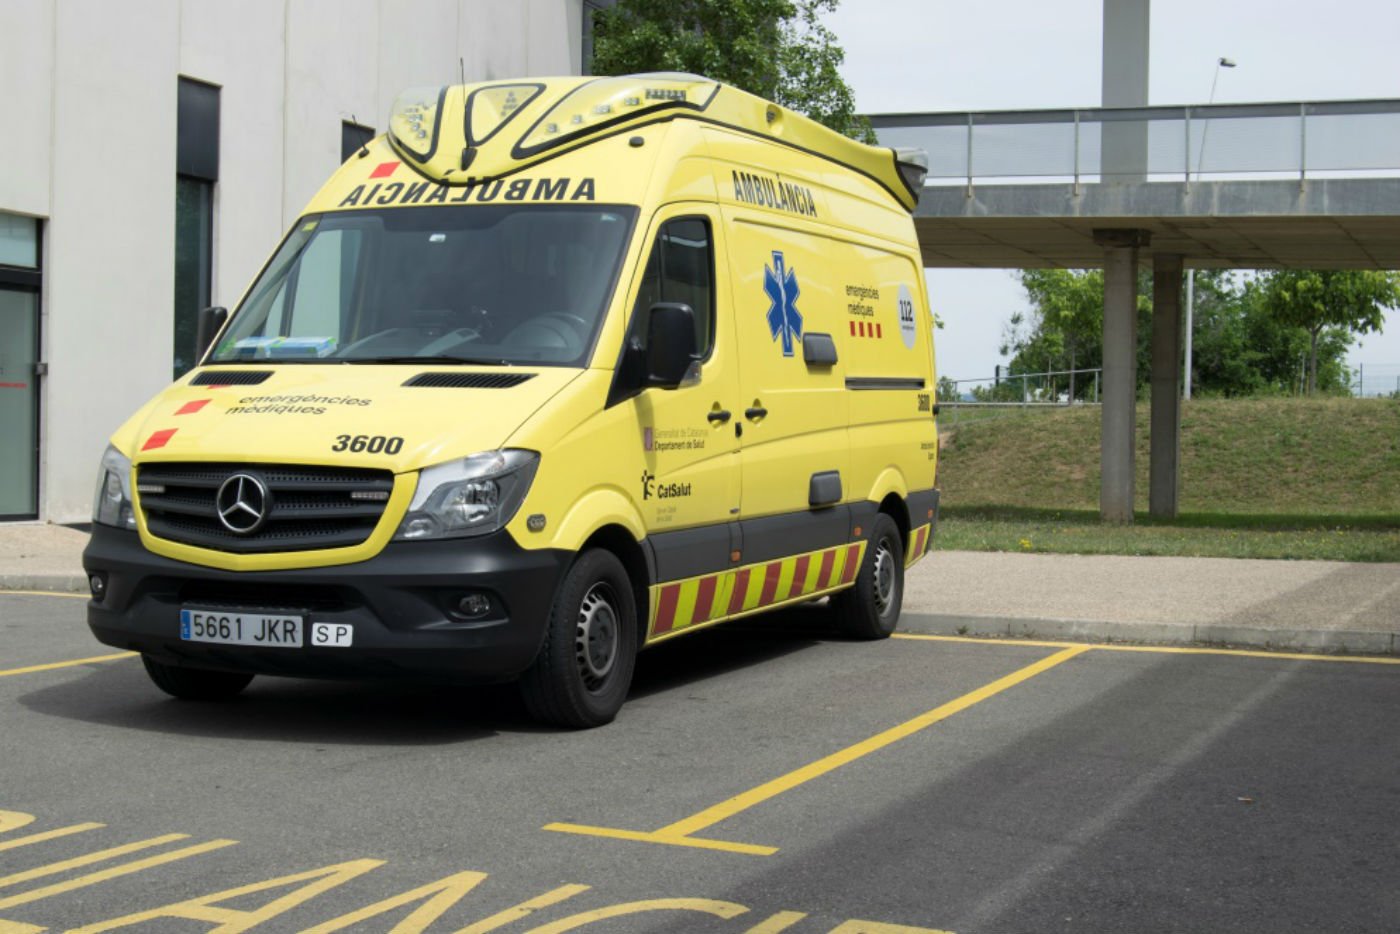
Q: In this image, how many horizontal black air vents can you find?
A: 2